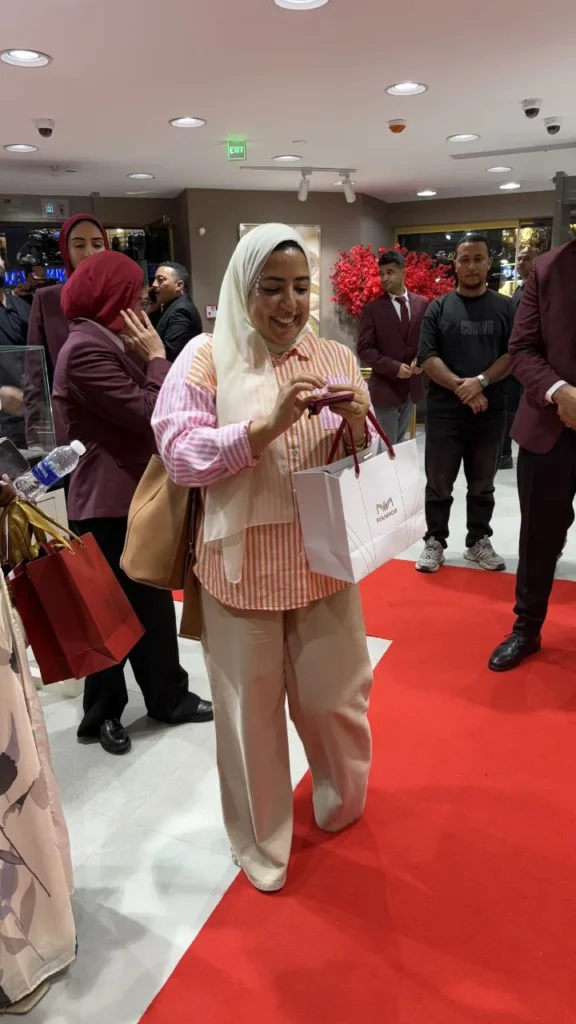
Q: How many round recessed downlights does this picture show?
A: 12